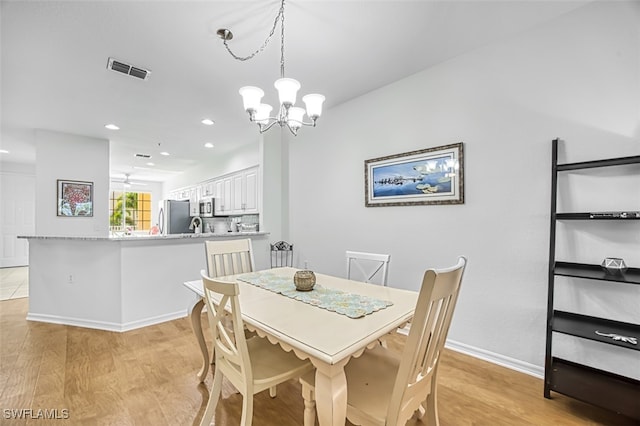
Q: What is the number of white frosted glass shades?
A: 5